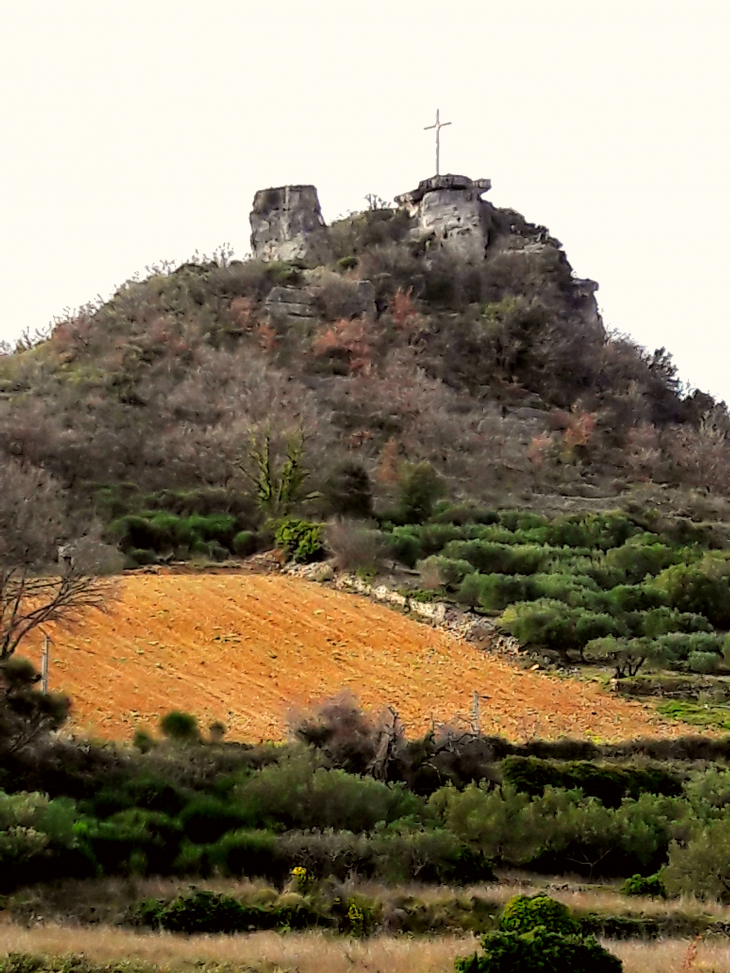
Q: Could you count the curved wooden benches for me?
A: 0